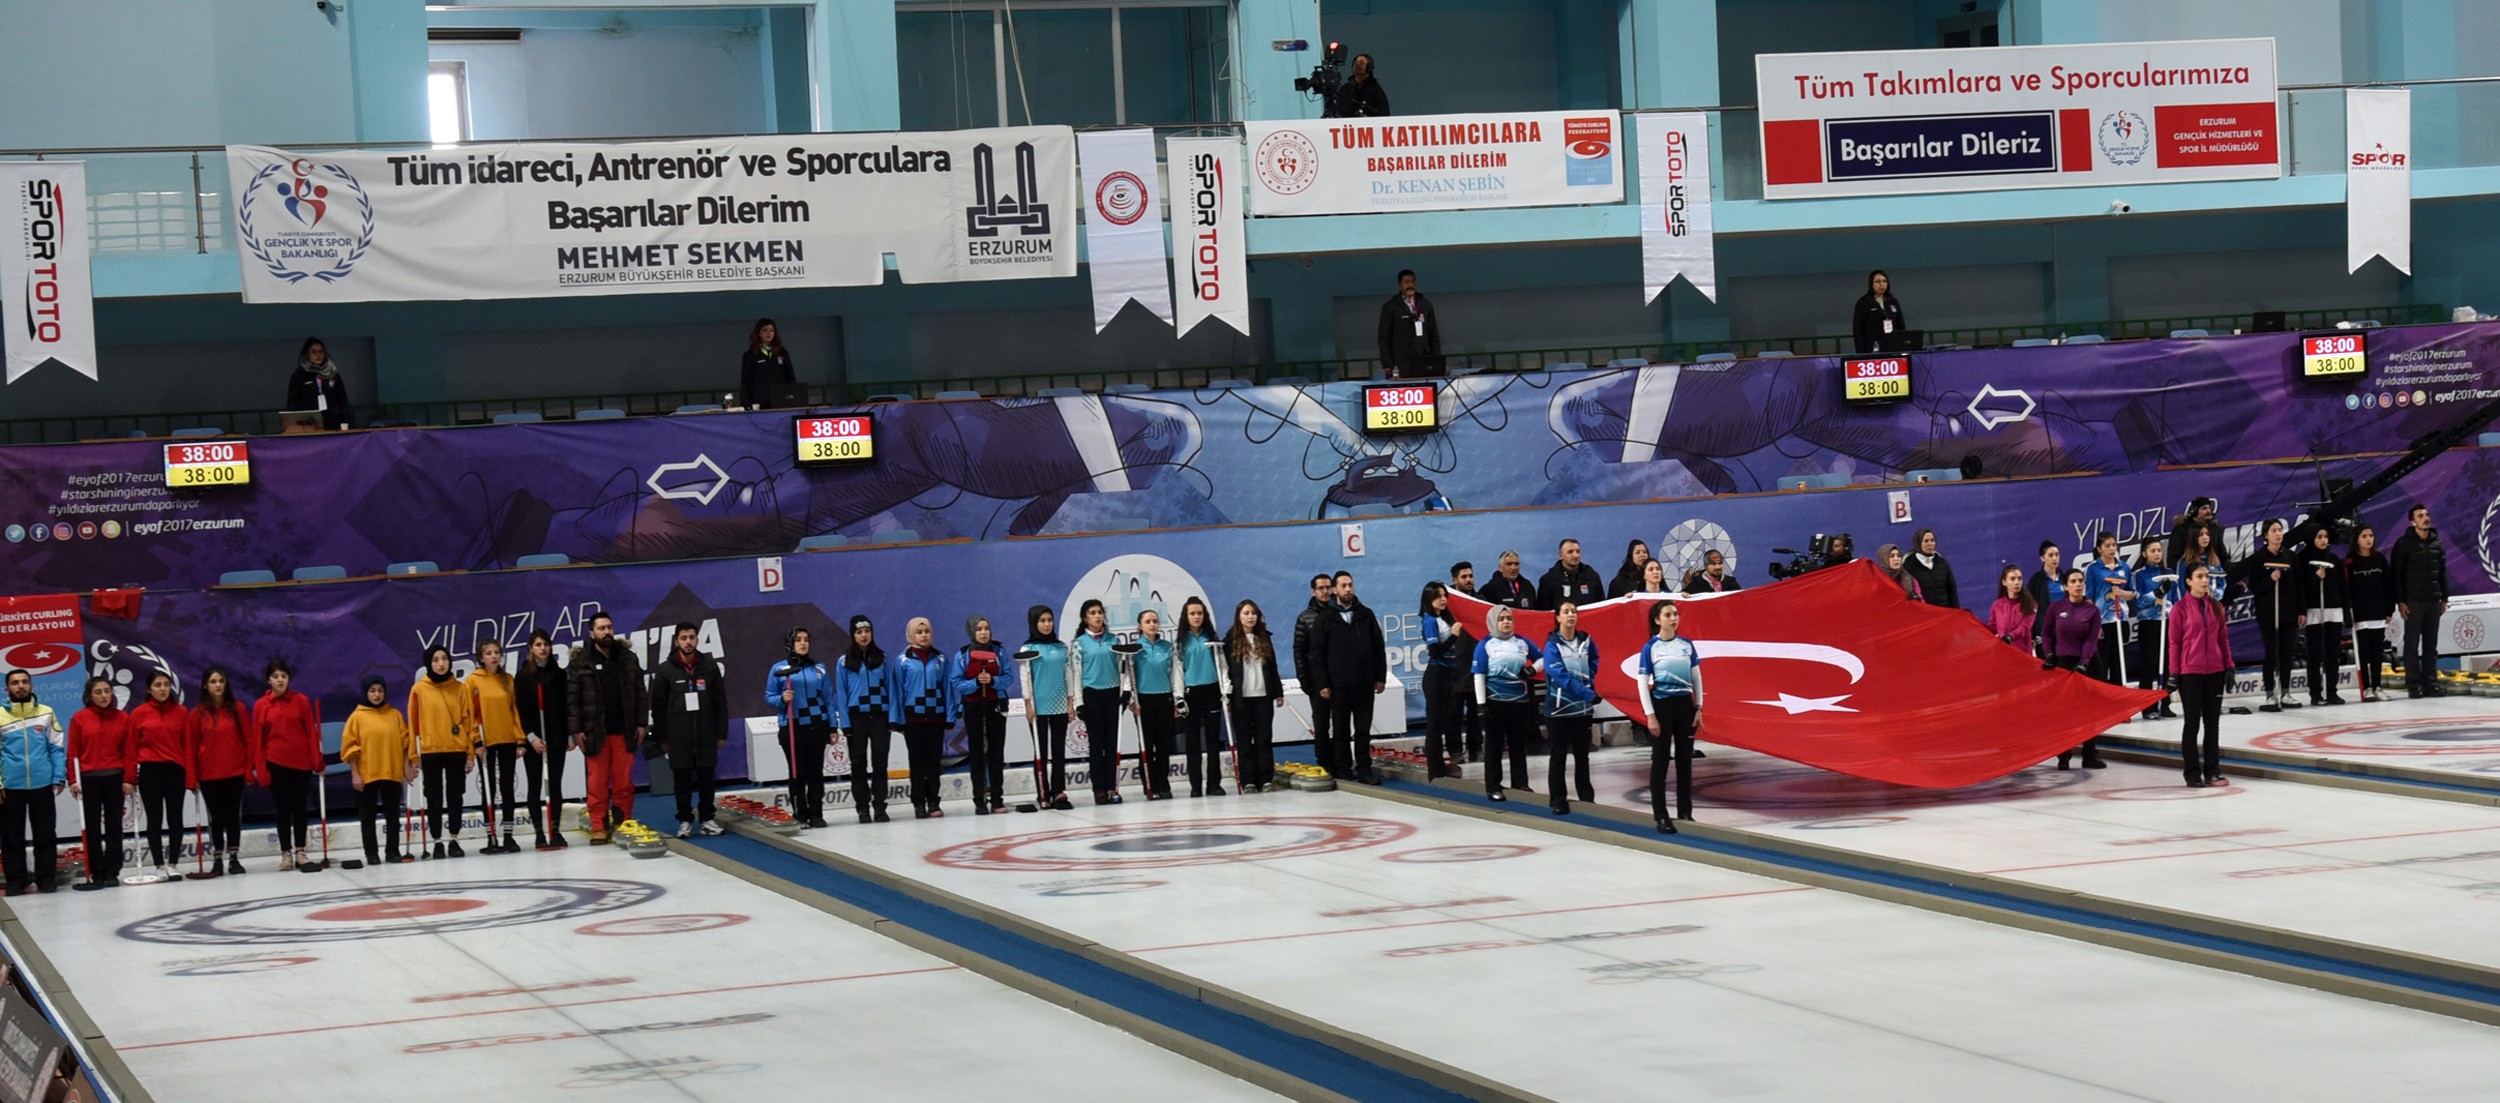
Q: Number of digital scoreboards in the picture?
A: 5